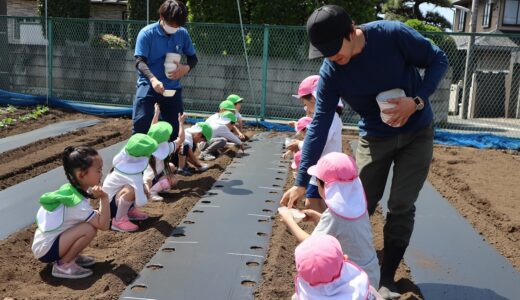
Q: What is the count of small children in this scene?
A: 12